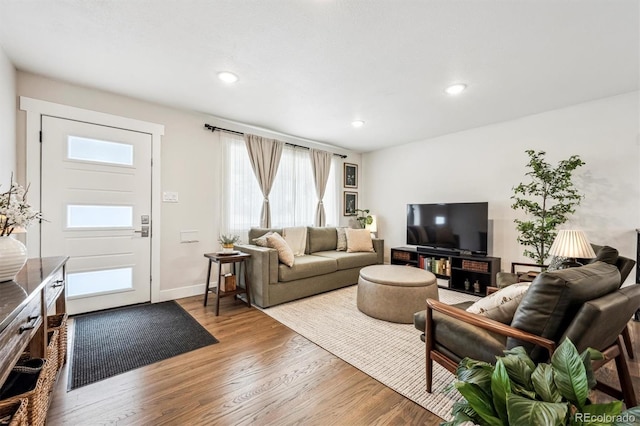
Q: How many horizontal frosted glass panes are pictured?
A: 3